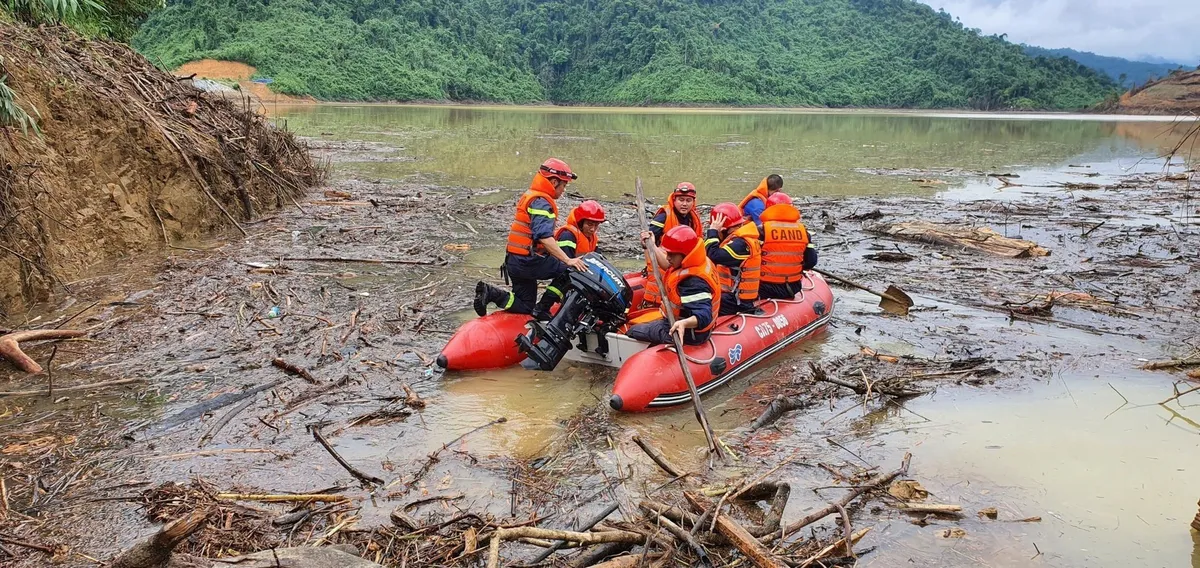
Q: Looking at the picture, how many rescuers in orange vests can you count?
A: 7